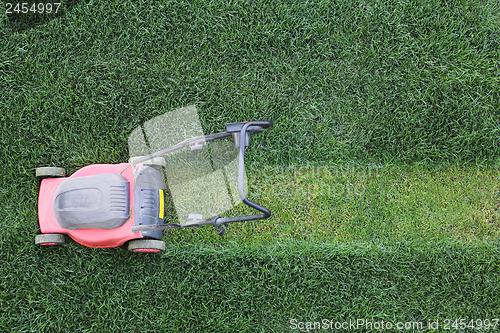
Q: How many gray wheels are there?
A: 4